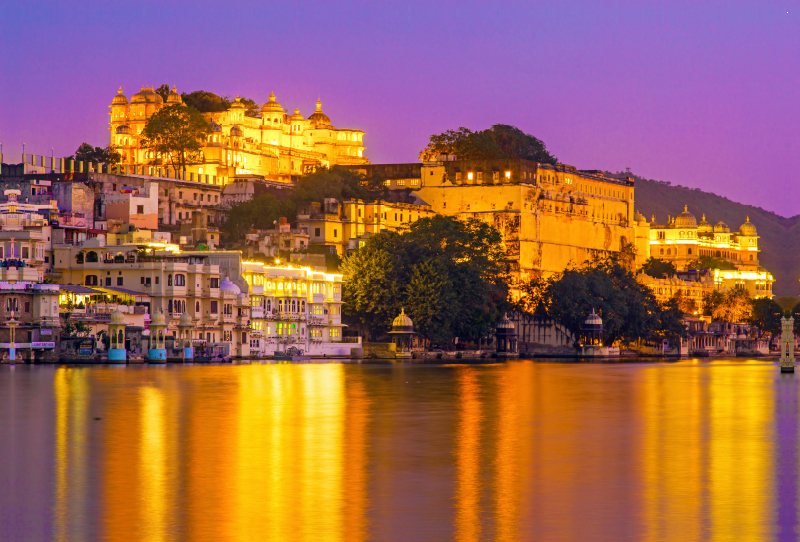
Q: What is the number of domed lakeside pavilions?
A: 6